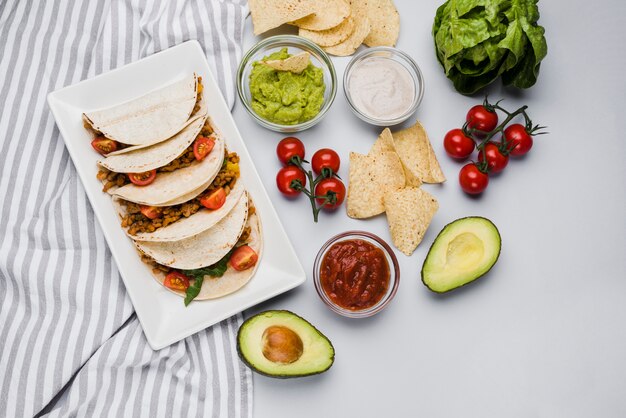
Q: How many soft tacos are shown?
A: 4